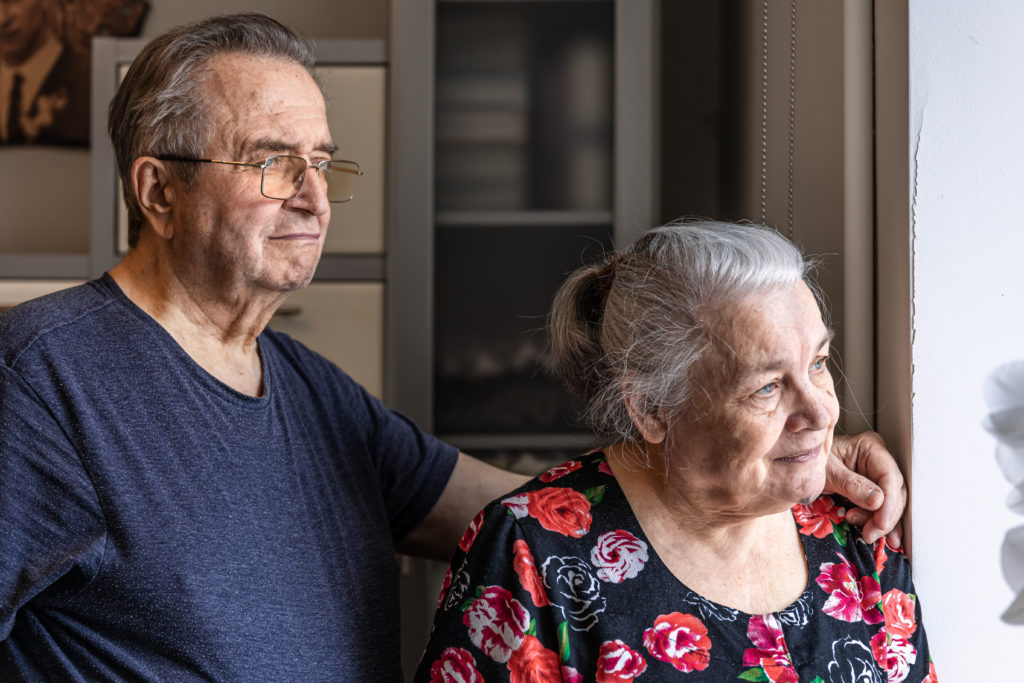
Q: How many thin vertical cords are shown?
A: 2